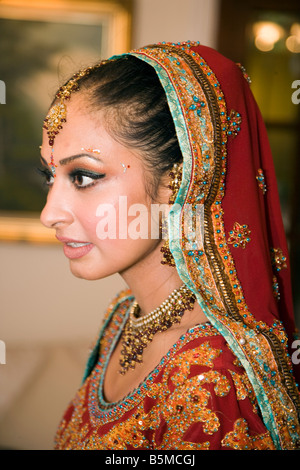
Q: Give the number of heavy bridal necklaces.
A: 1